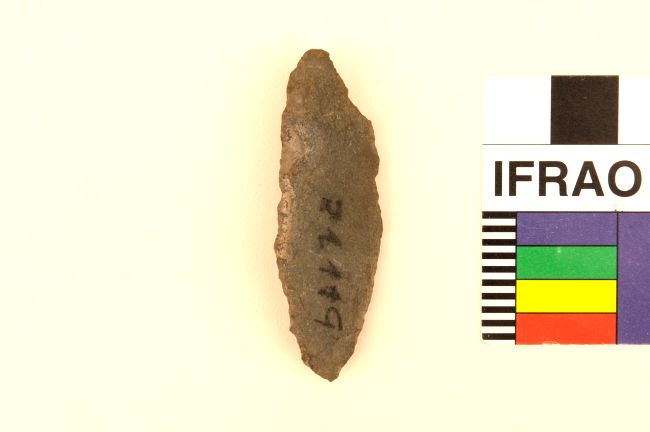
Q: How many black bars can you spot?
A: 10